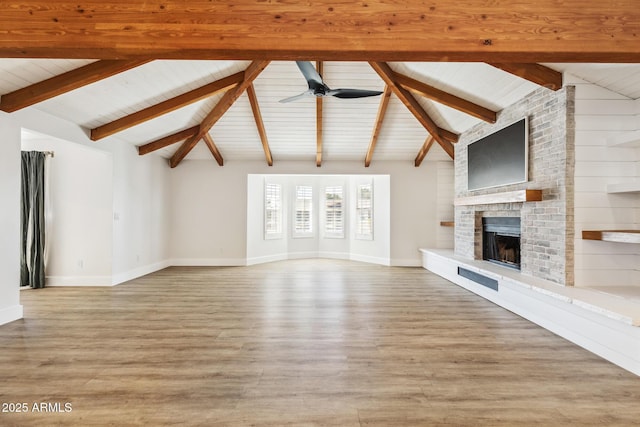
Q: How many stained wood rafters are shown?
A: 13